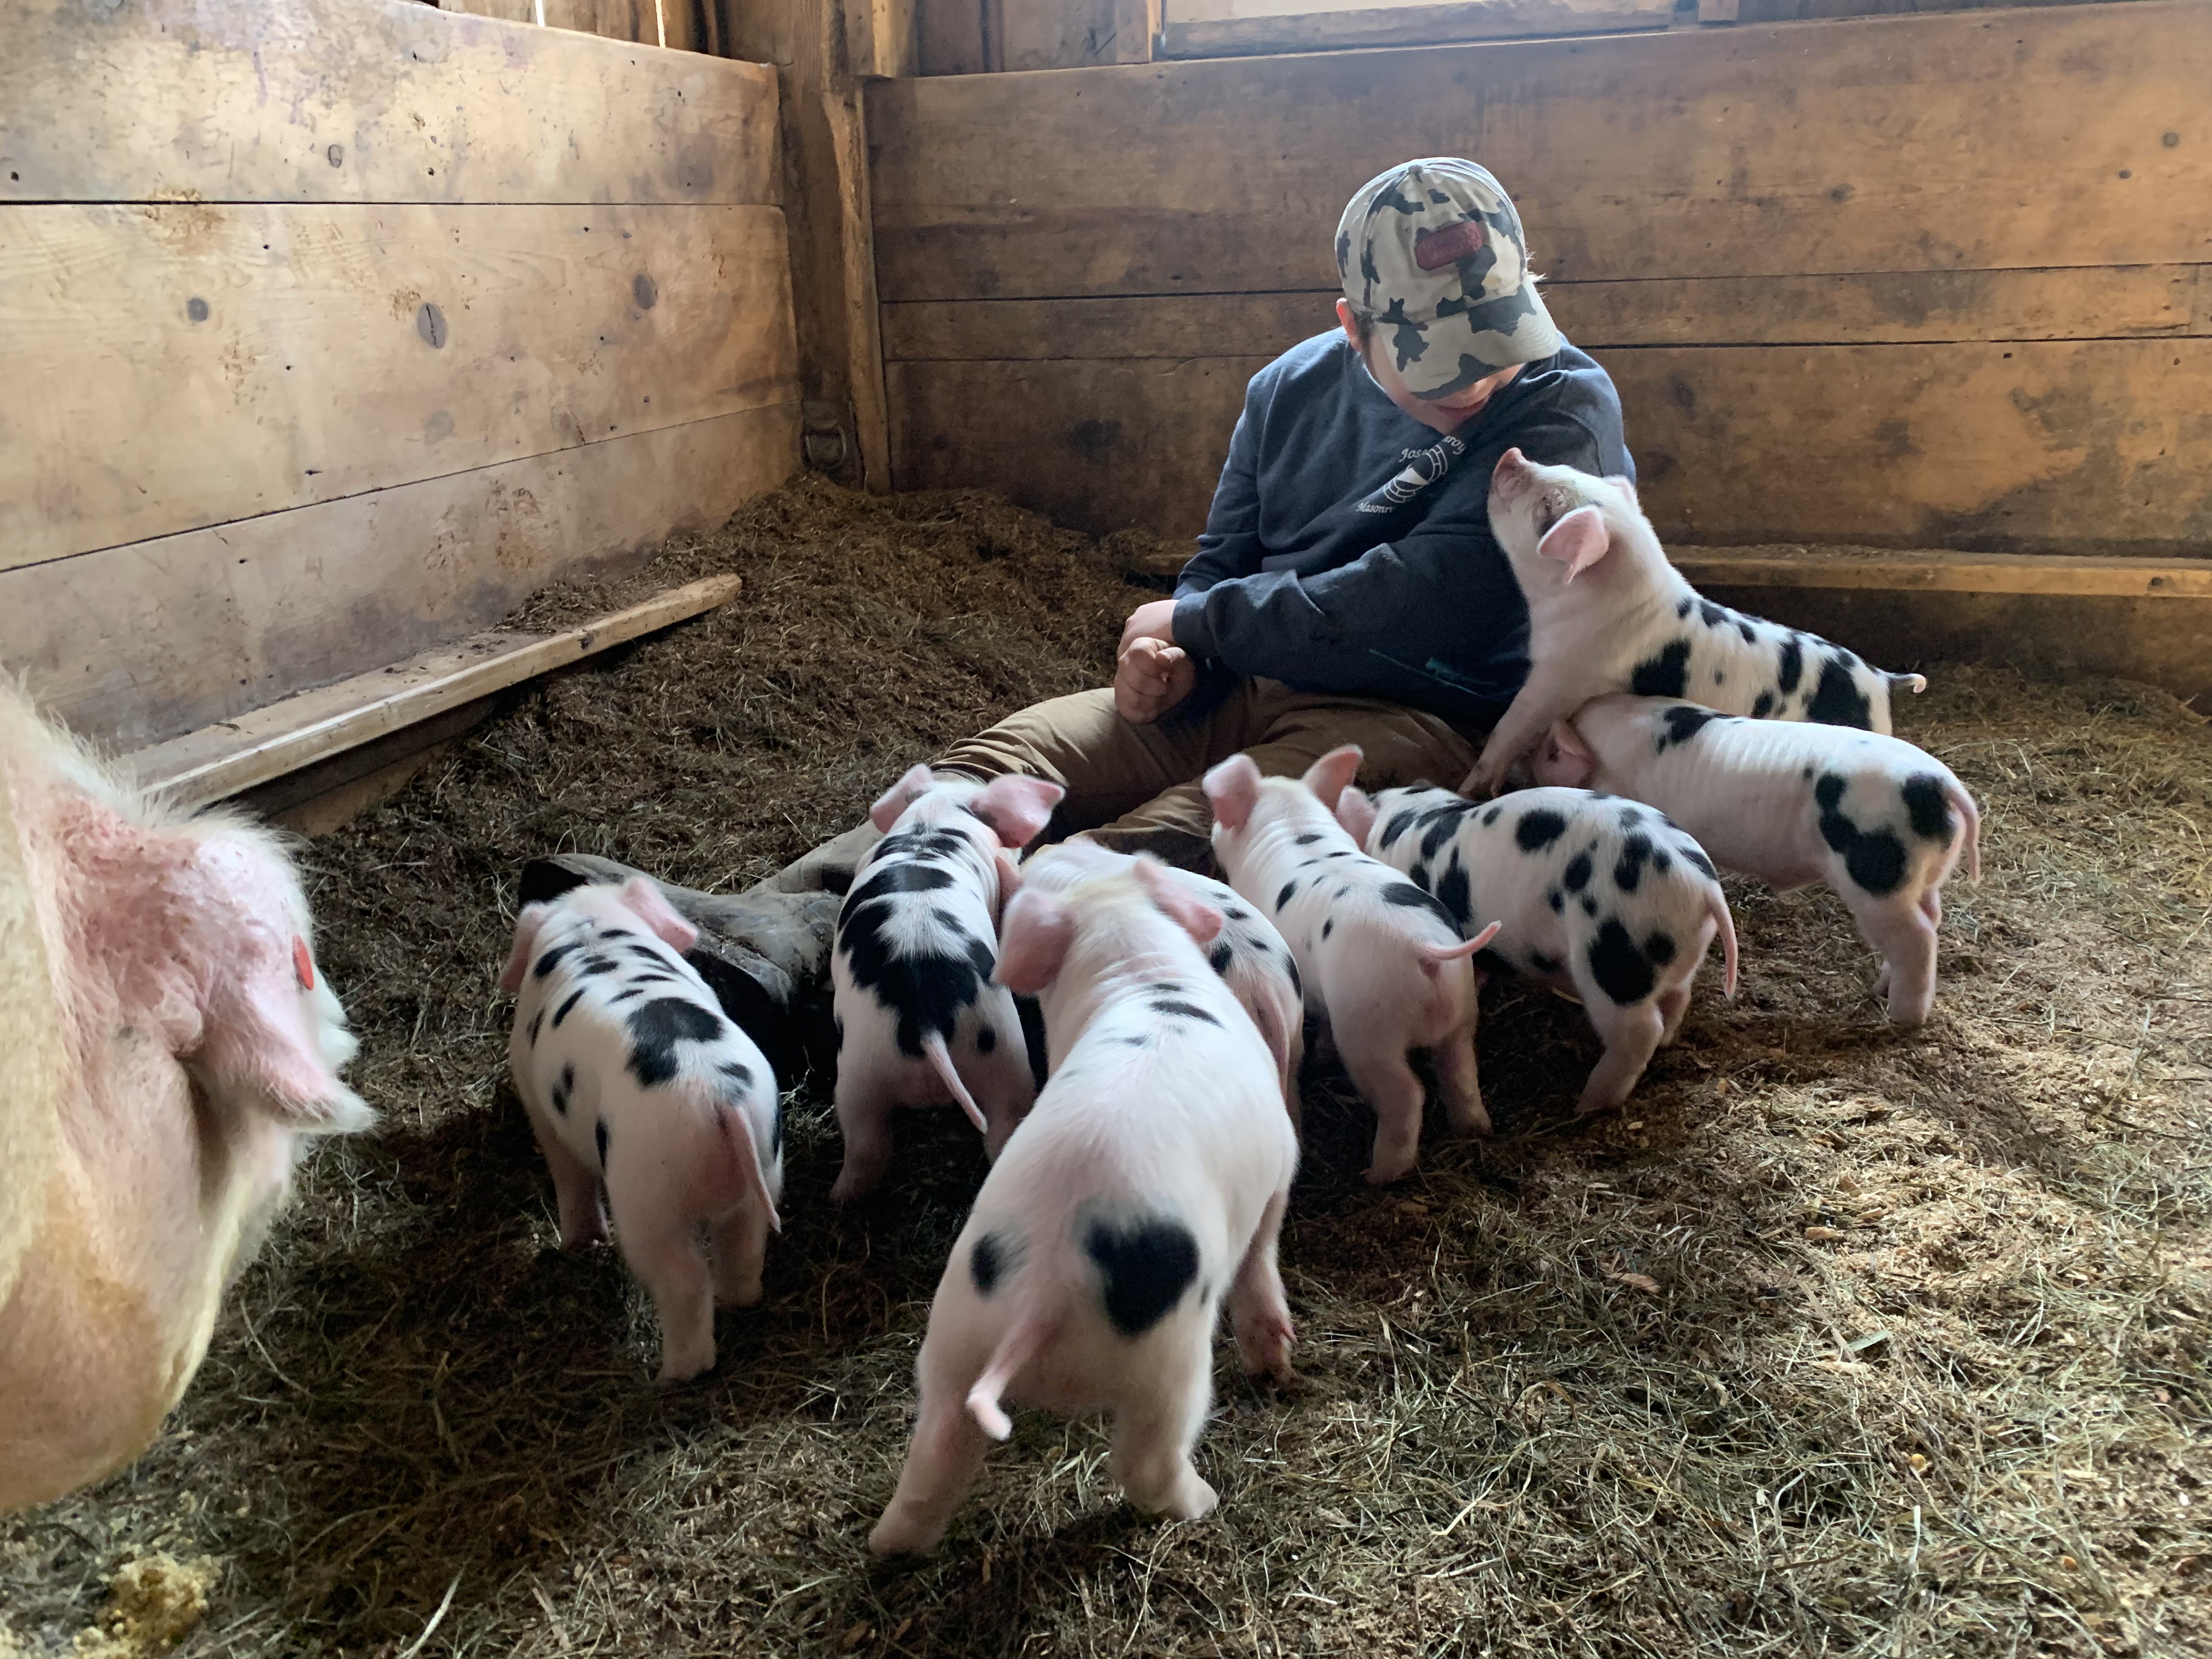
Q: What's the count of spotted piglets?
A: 8